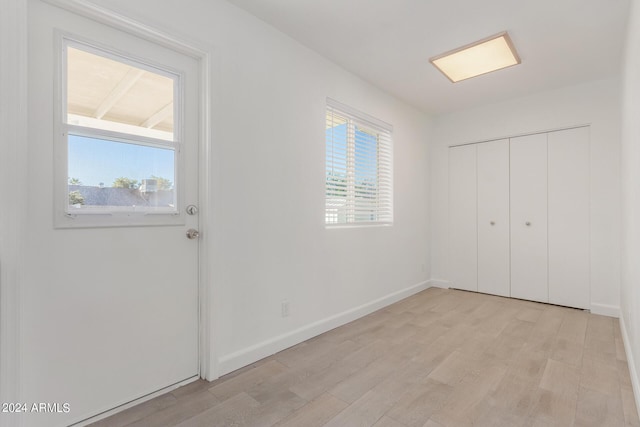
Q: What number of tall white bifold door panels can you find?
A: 4